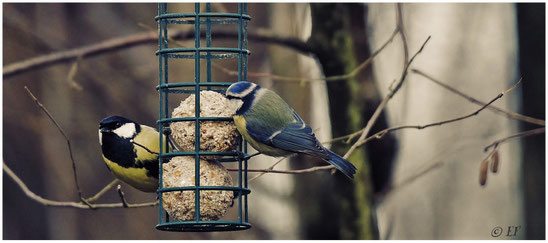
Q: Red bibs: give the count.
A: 0